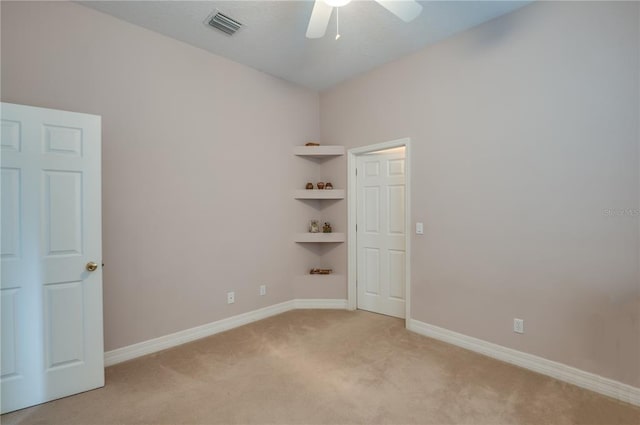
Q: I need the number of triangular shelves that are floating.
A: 3